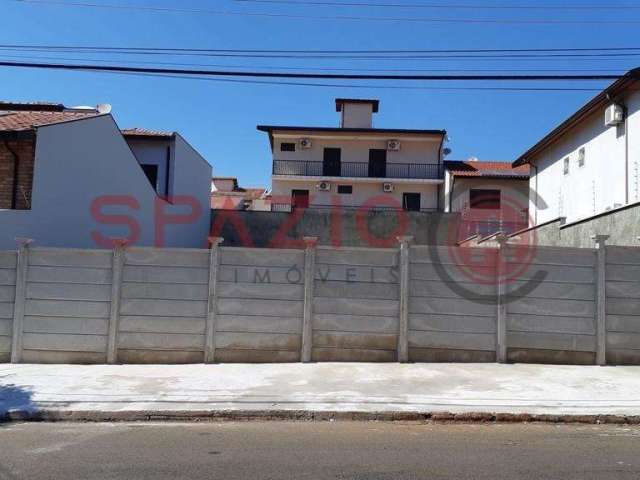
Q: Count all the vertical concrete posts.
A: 7